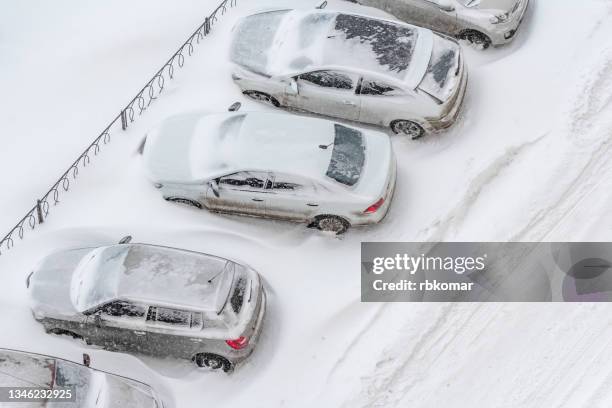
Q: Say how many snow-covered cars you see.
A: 5